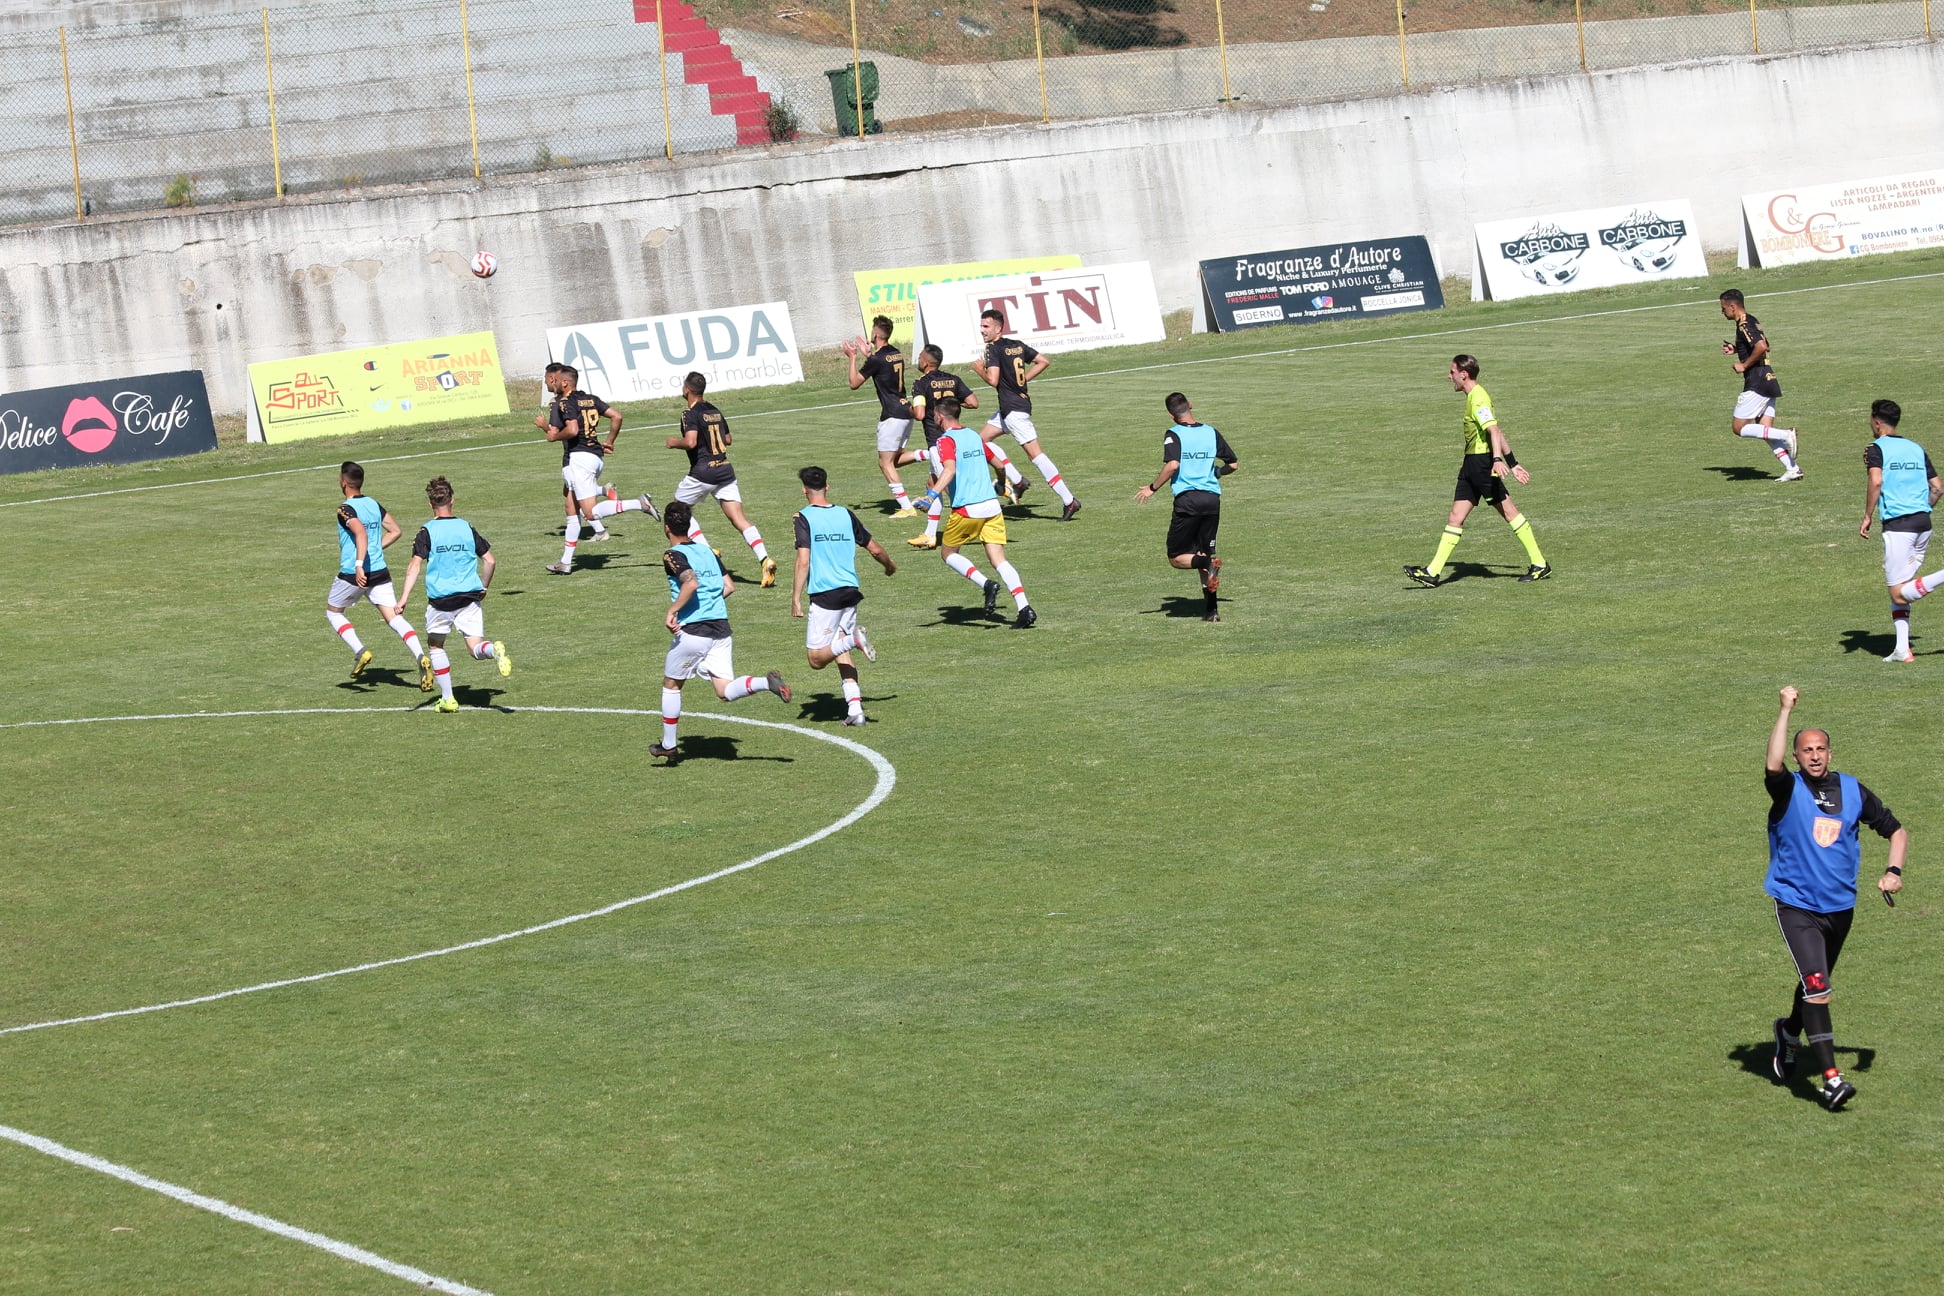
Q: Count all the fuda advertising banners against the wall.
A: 1